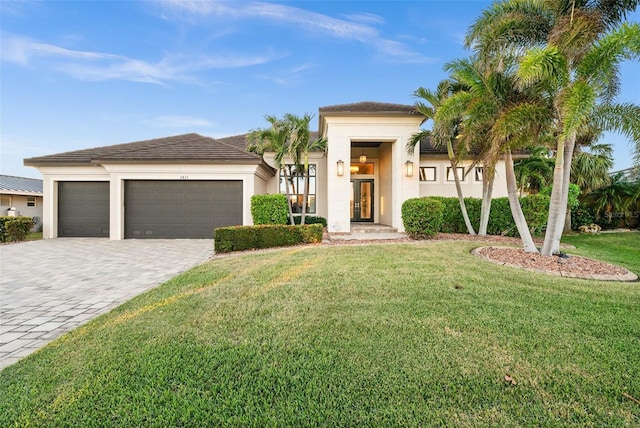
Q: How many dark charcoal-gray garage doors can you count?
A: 2